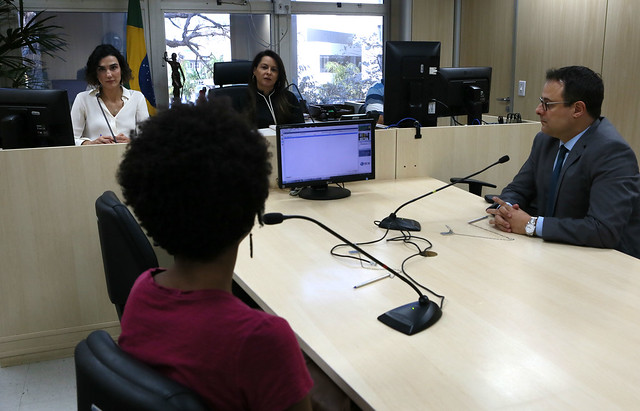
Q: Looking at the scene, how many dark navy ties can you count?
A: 1